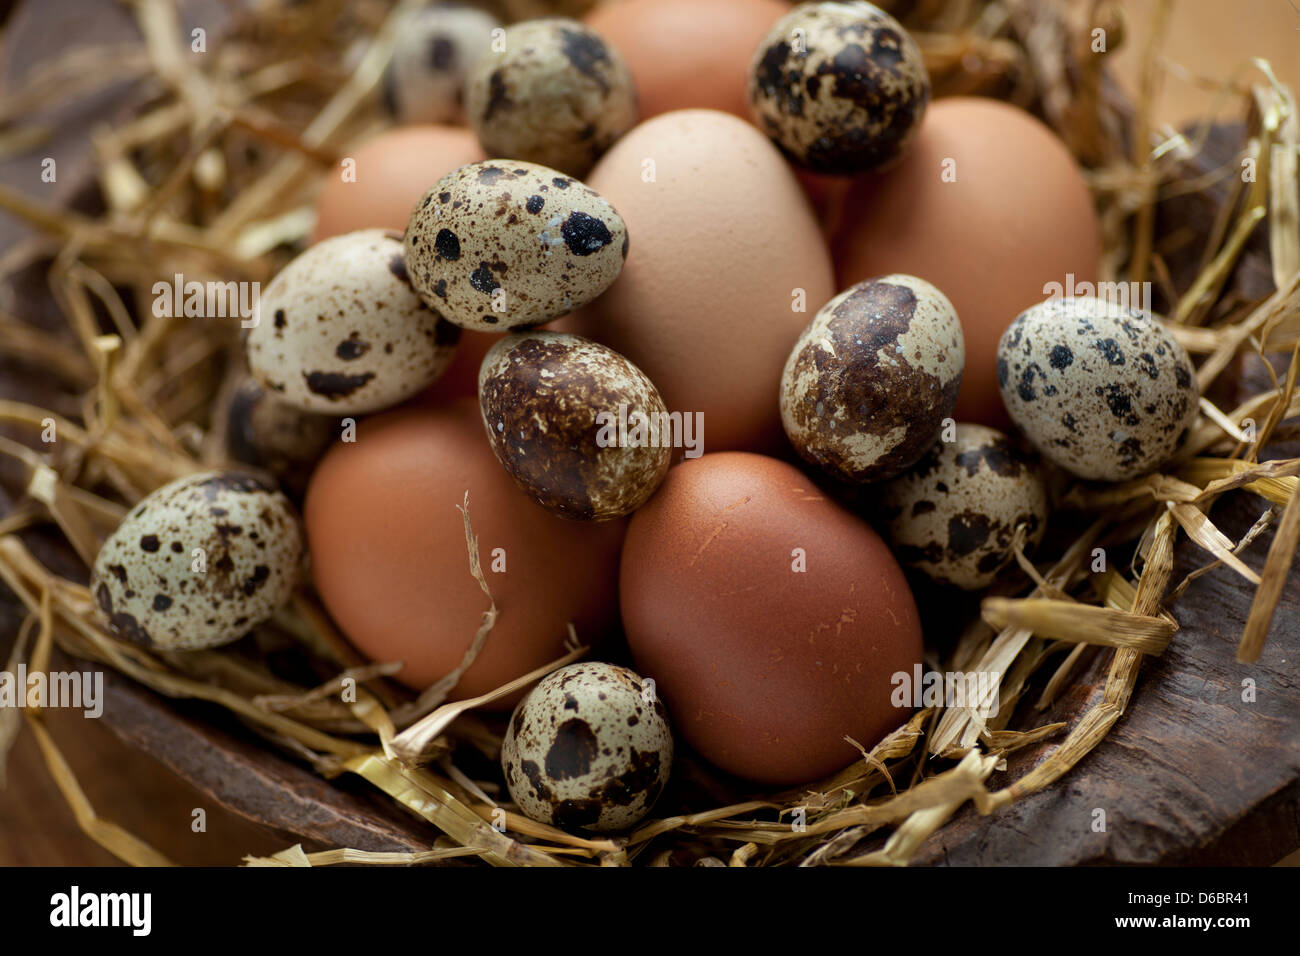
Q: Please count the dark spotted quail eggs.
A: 12